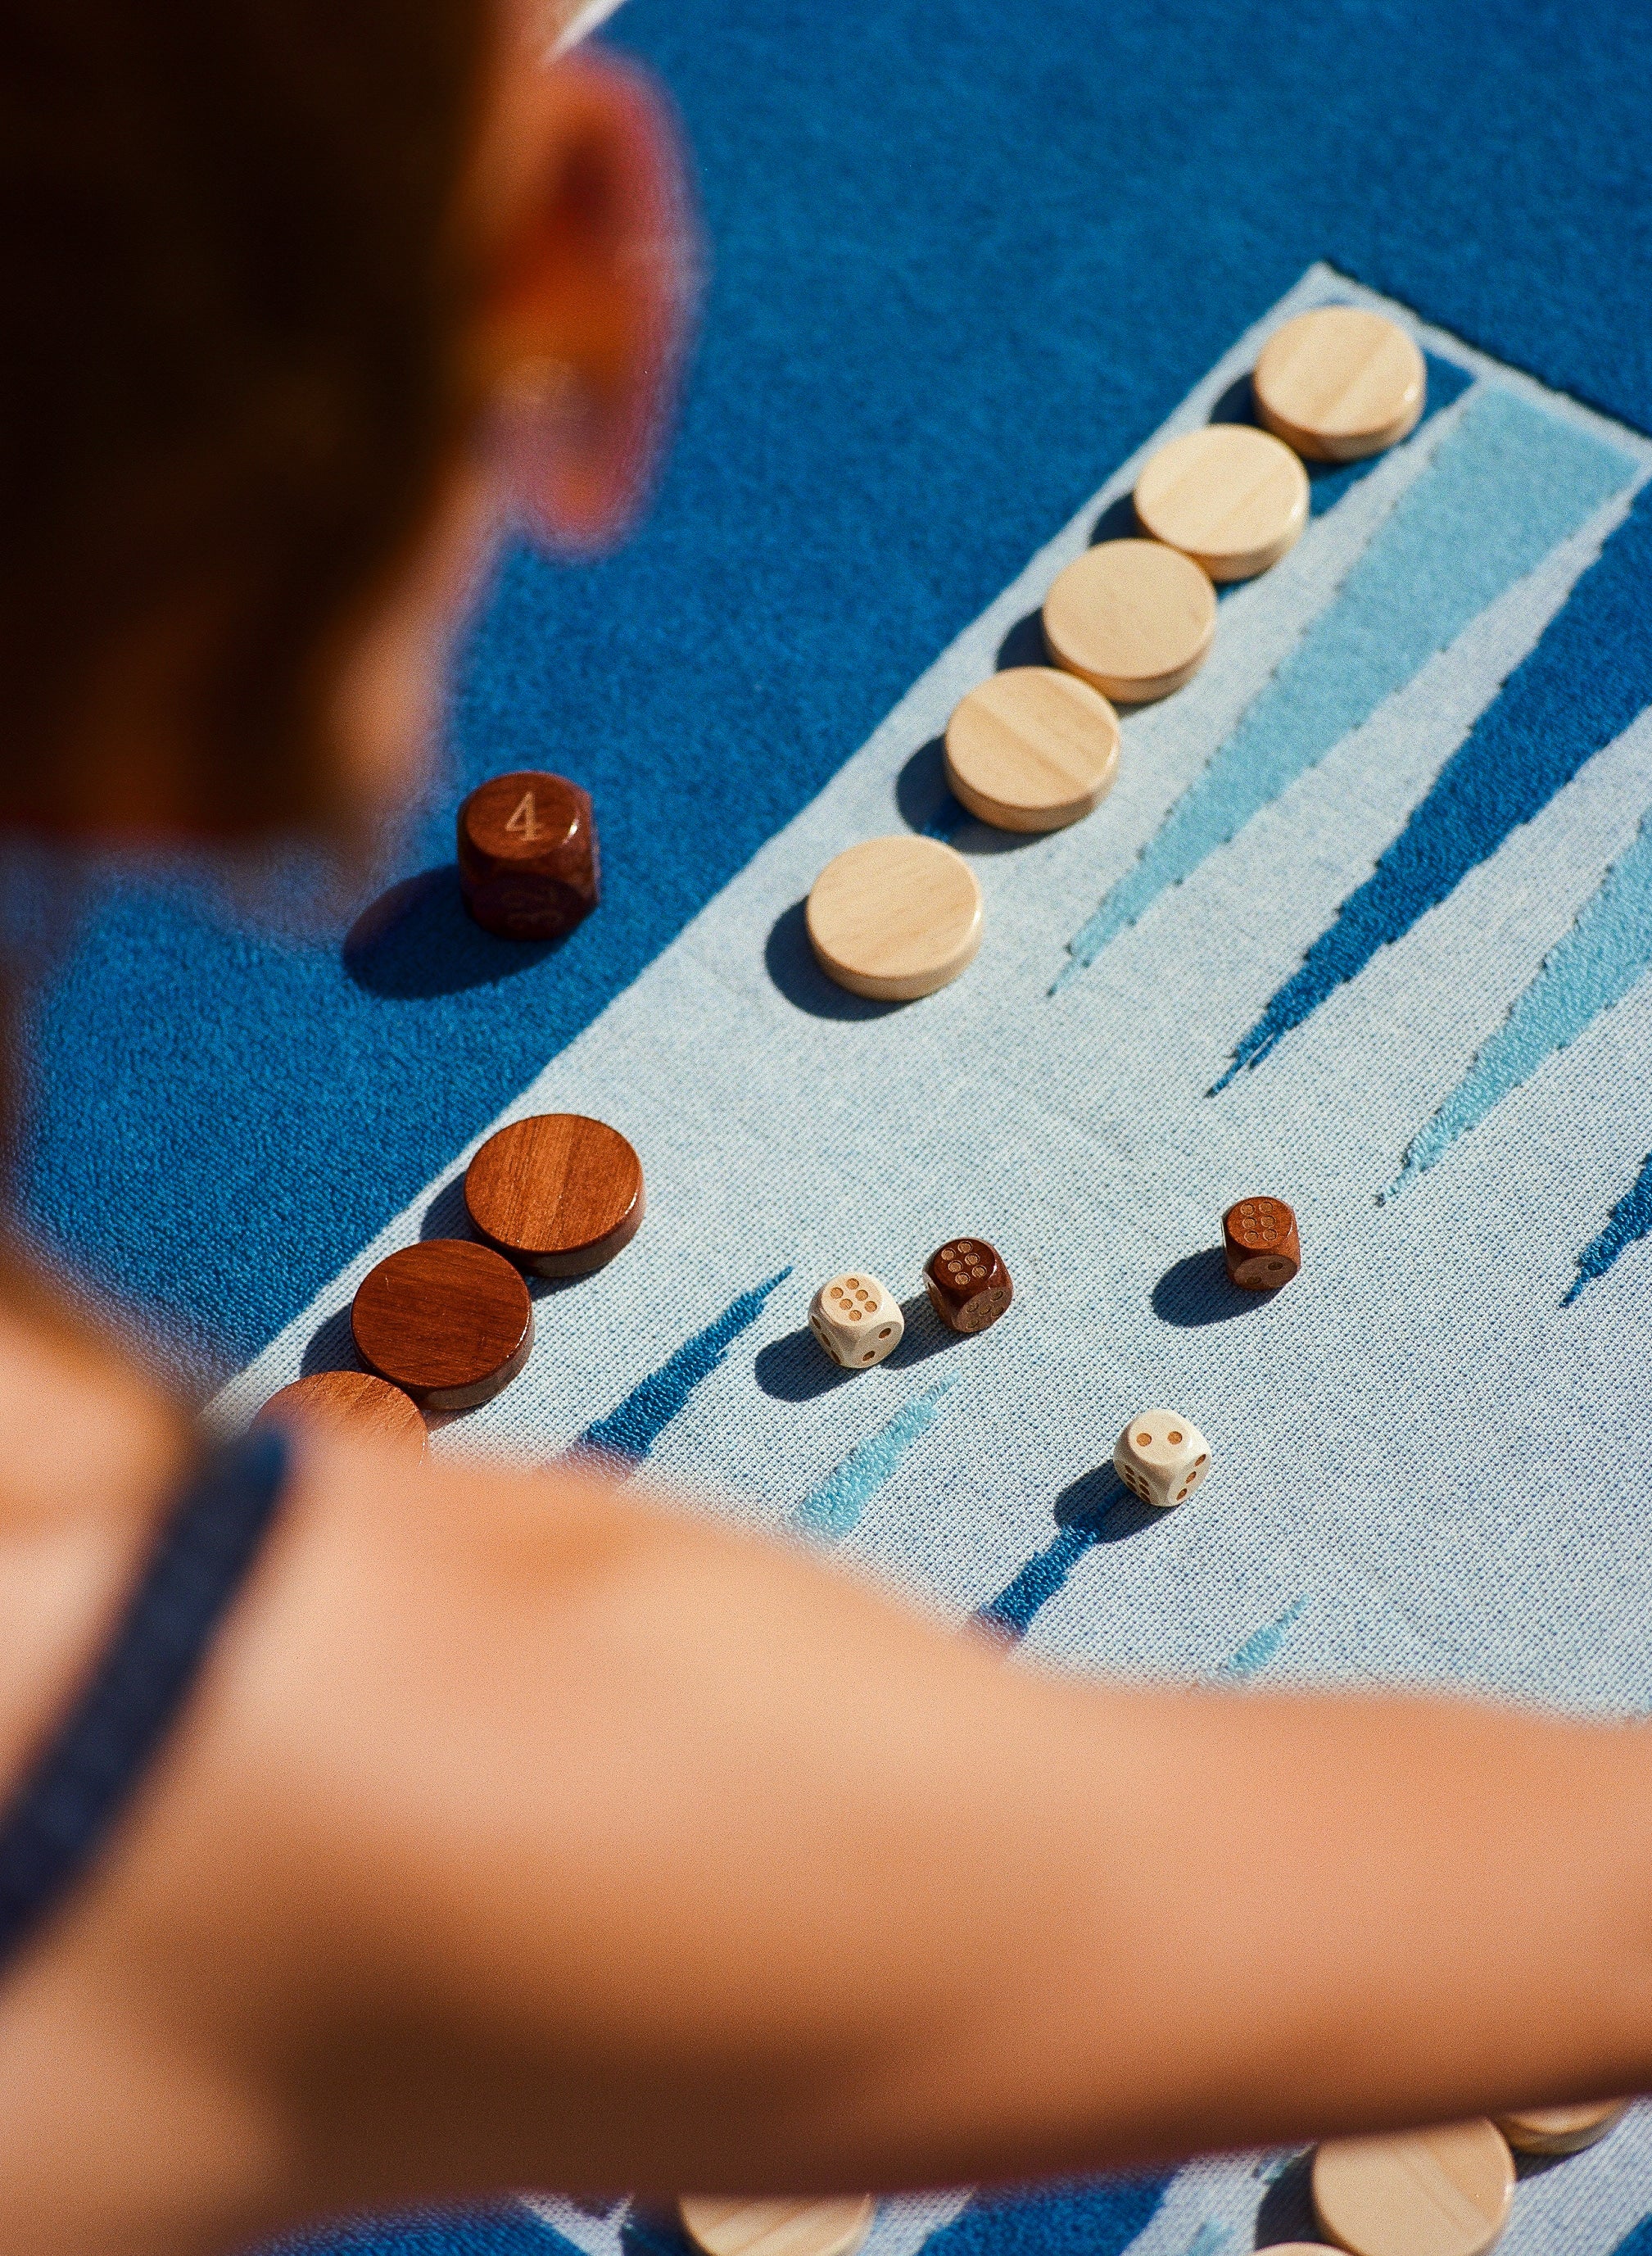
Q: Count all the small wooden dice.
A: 4